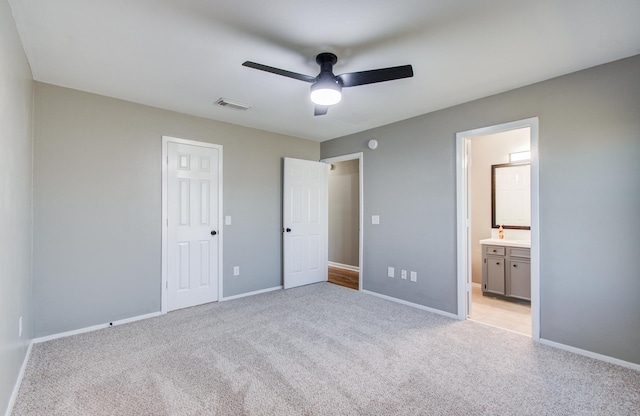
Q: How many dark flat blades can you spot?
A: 3